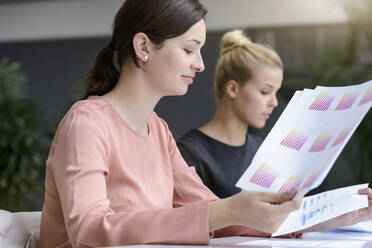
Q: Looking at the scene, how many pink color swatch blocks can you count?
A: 9